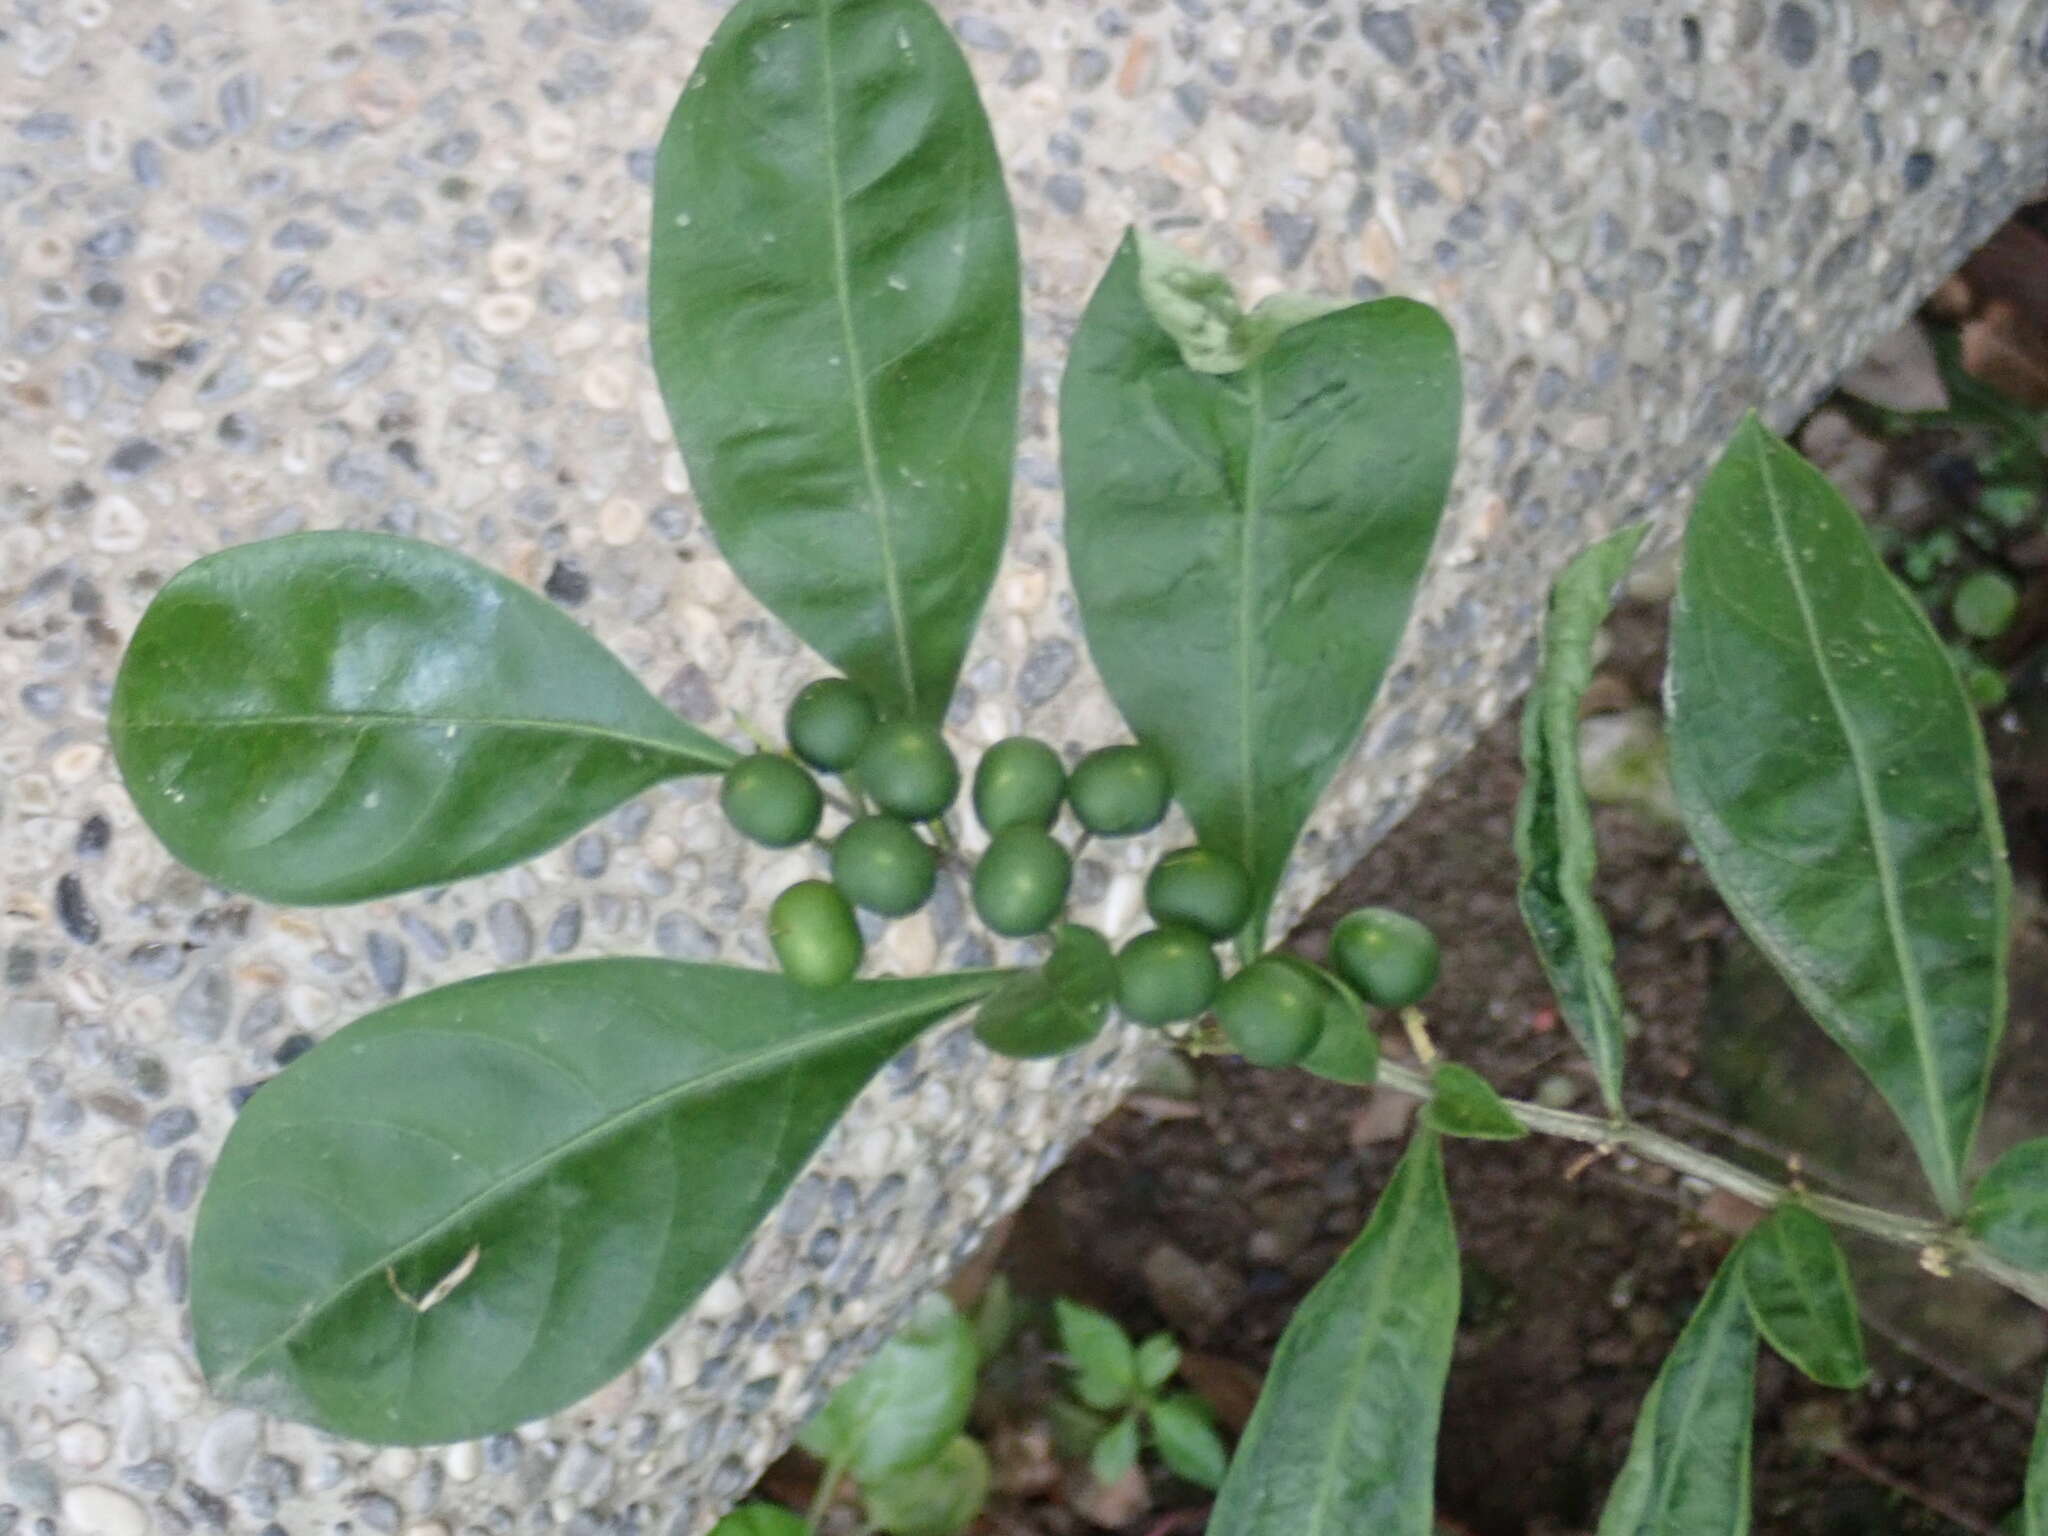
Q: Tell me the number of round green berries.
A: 12